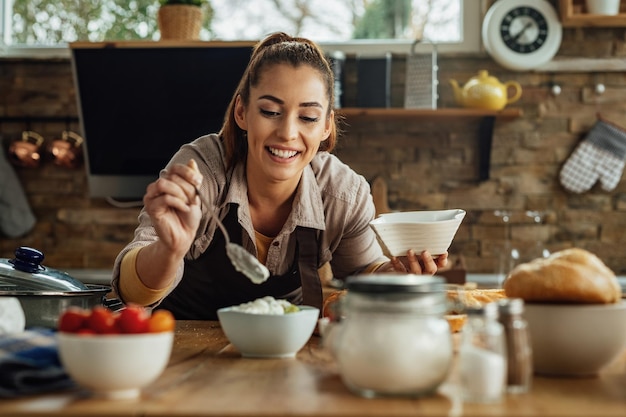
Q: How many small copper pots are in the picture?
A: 2